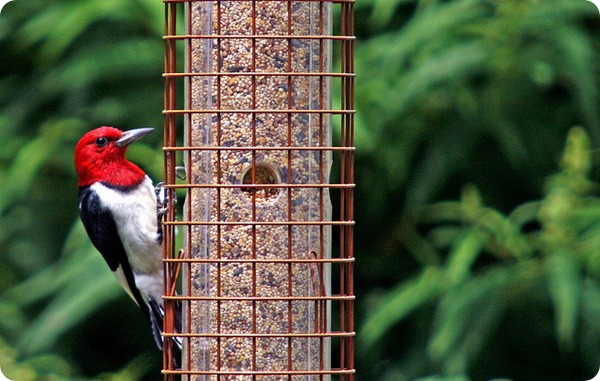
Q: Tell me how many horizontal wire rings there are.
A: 11